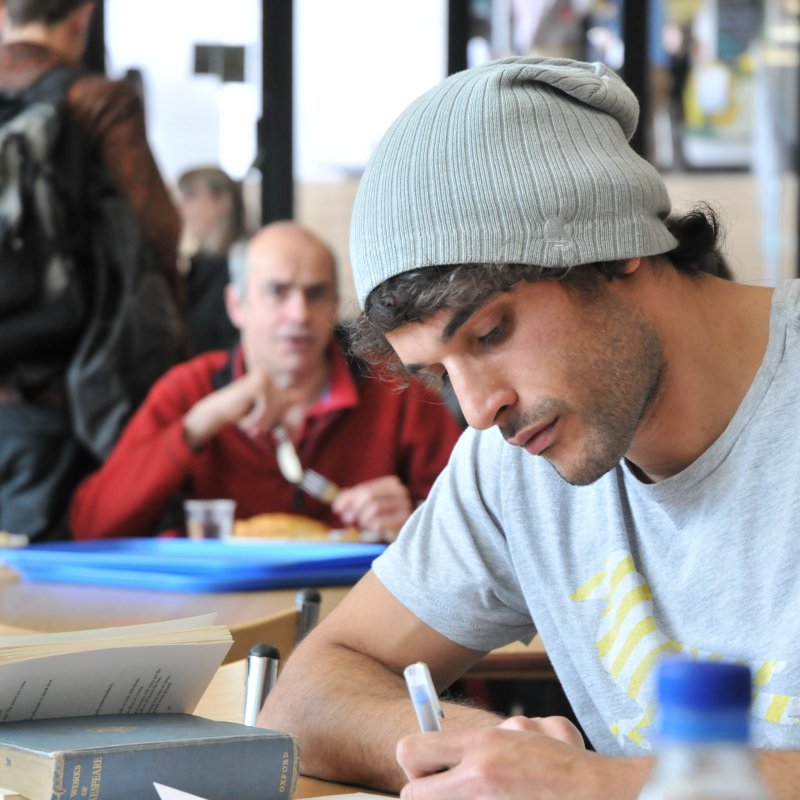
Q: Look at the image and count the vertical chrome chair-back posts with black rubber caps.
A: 2